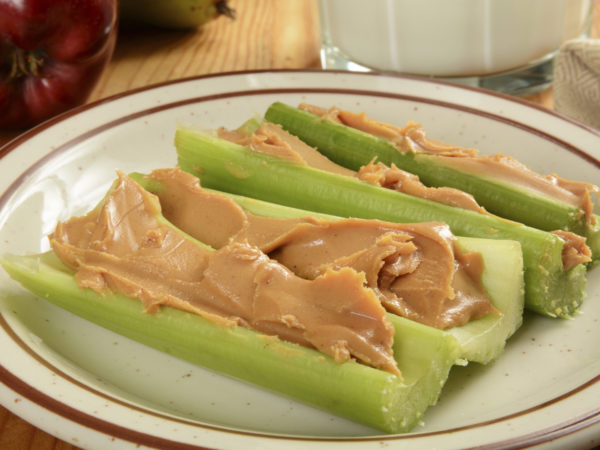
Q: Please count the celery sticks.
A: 4